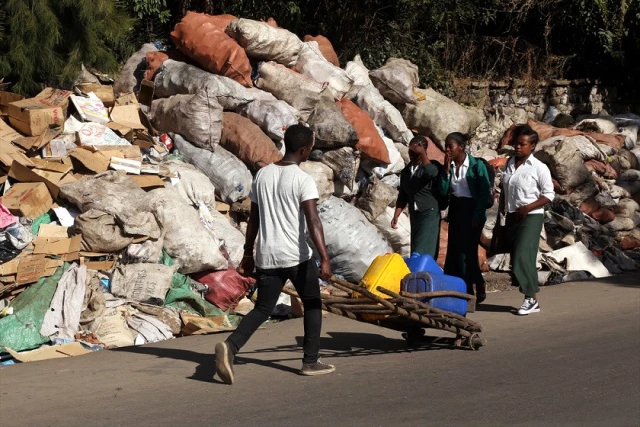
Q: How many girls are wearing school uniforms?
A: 3